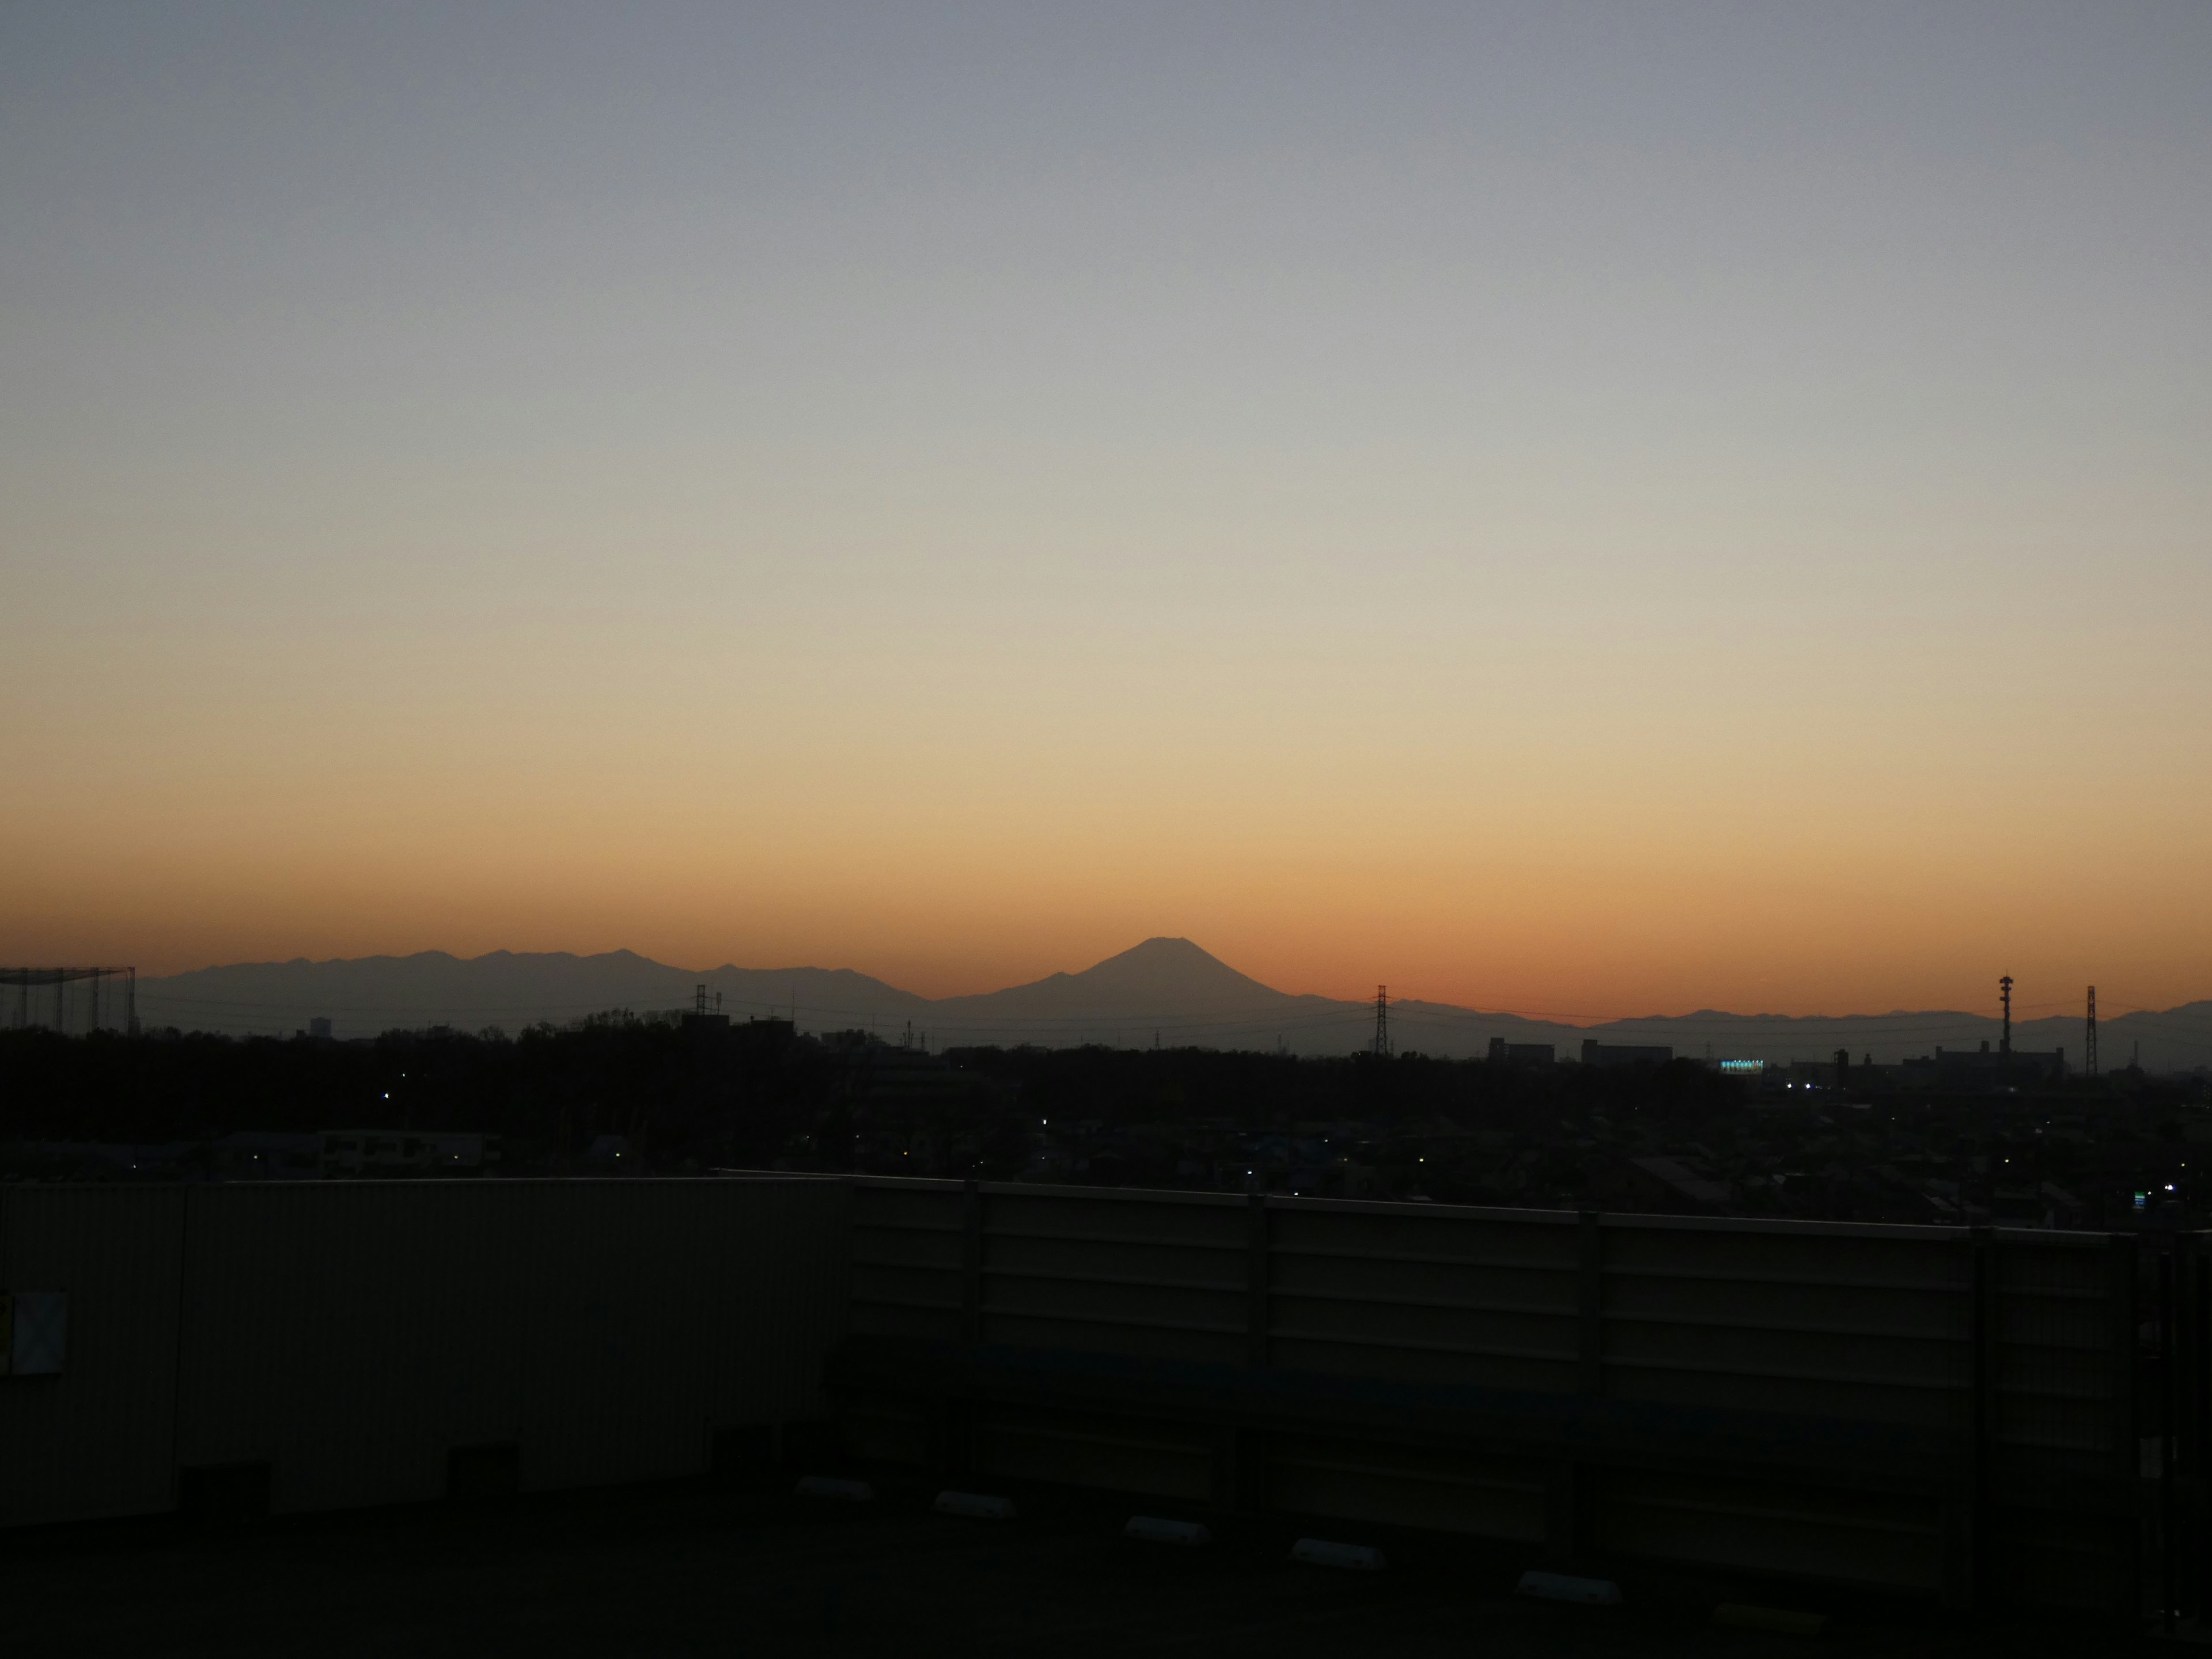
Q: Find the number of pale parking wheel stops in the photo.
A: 5